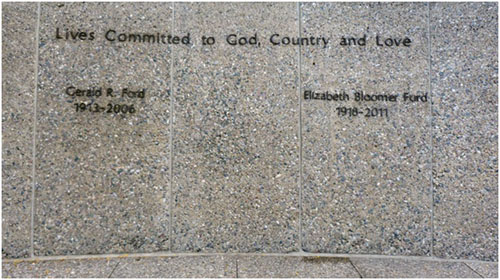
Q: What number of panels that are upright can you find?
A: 5